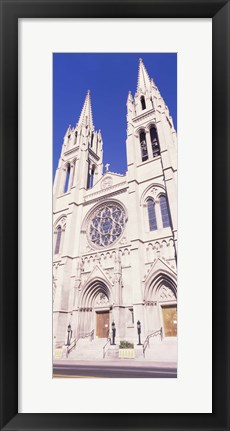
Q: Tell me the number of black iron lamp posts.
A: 3